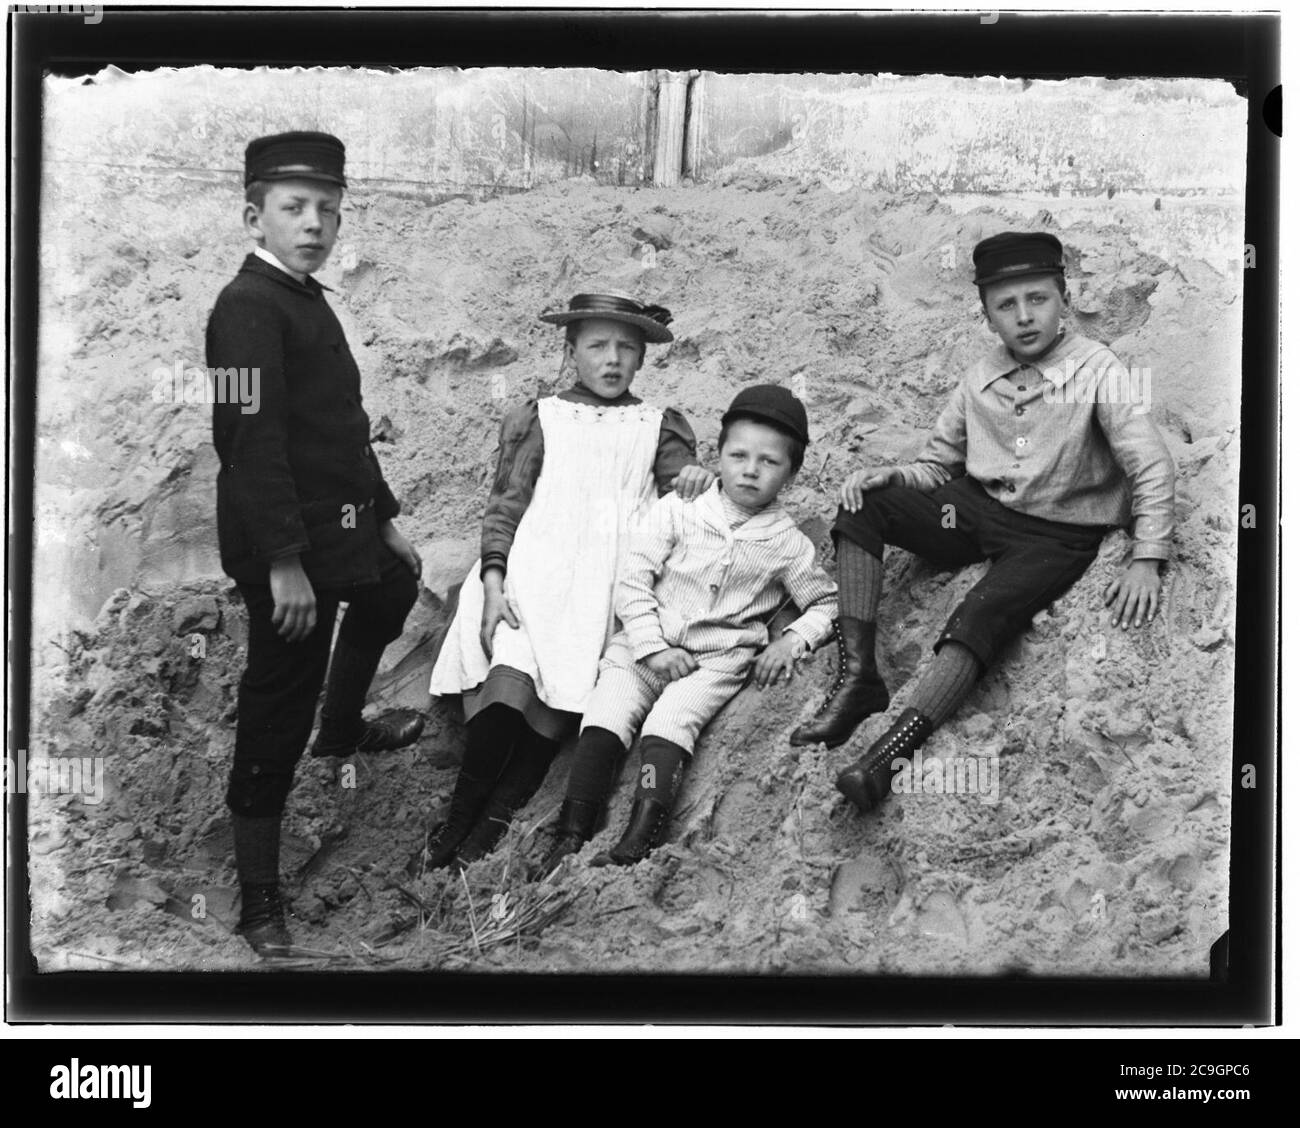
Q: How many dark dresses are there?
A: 1